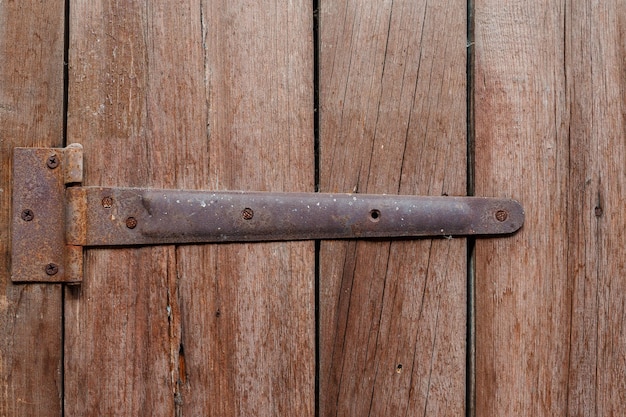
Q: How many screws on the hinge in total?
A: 7